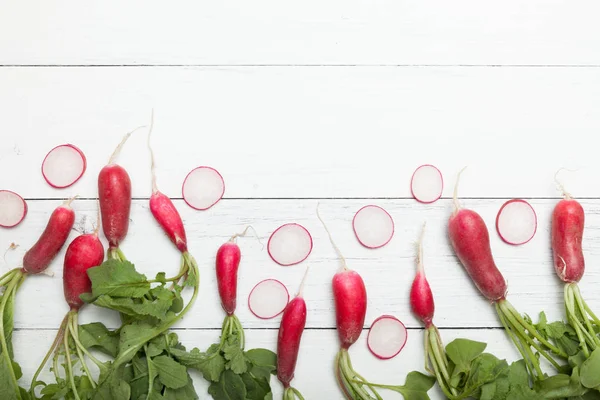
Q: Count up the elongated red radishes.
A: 10